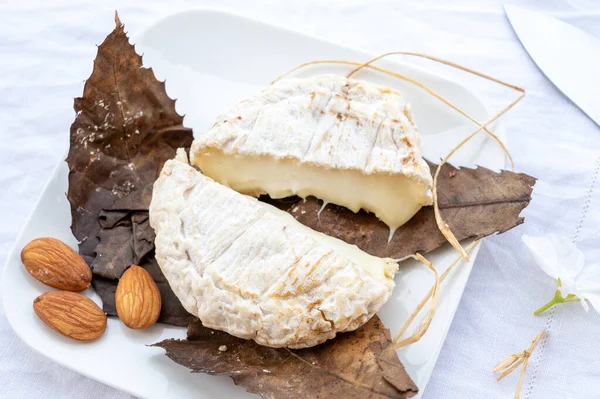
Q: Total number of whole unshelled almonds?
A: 3